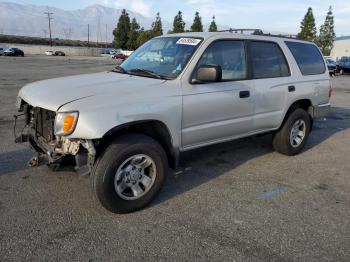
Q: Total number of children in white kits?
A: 0